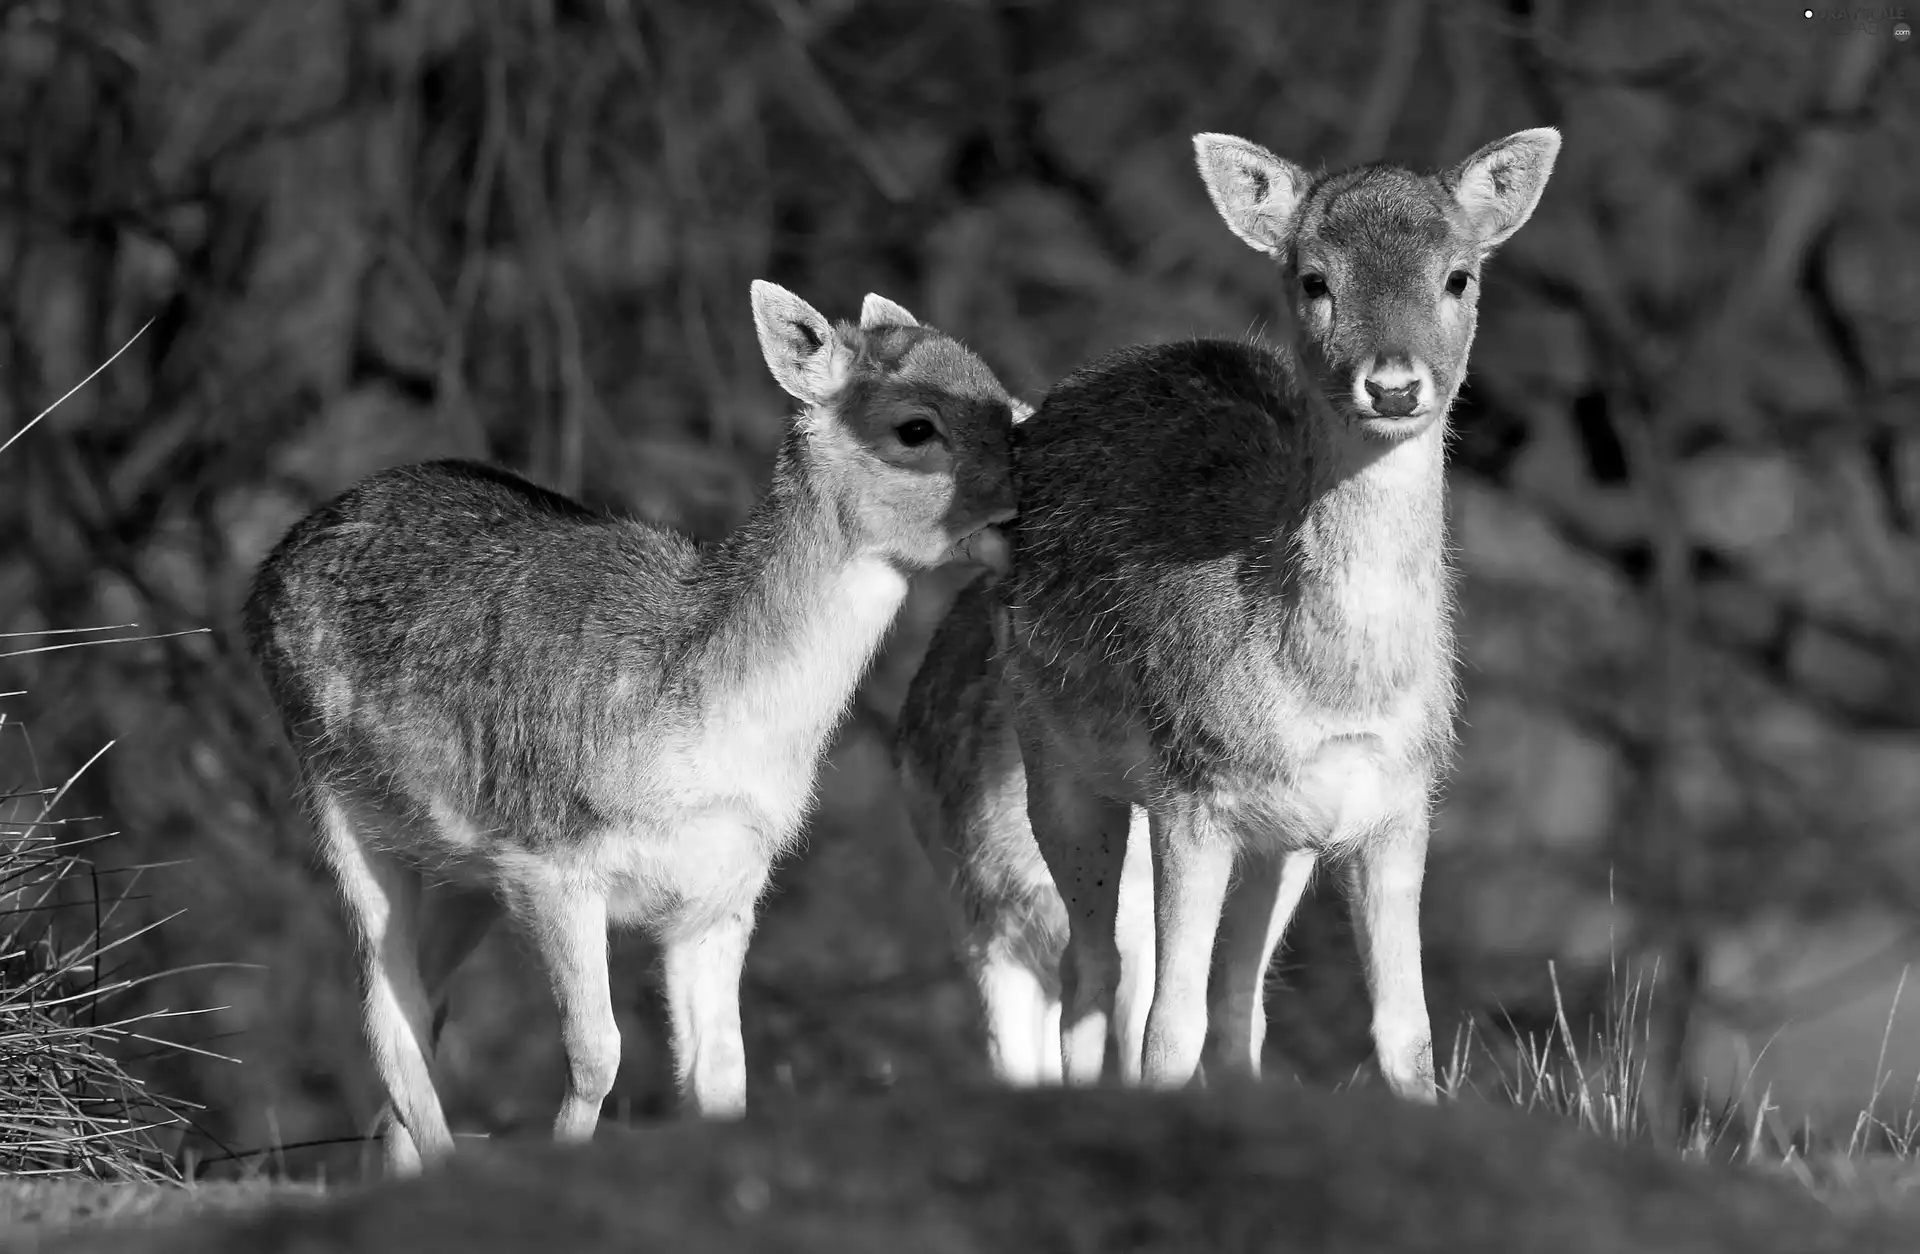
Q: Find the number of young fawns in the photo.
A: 2